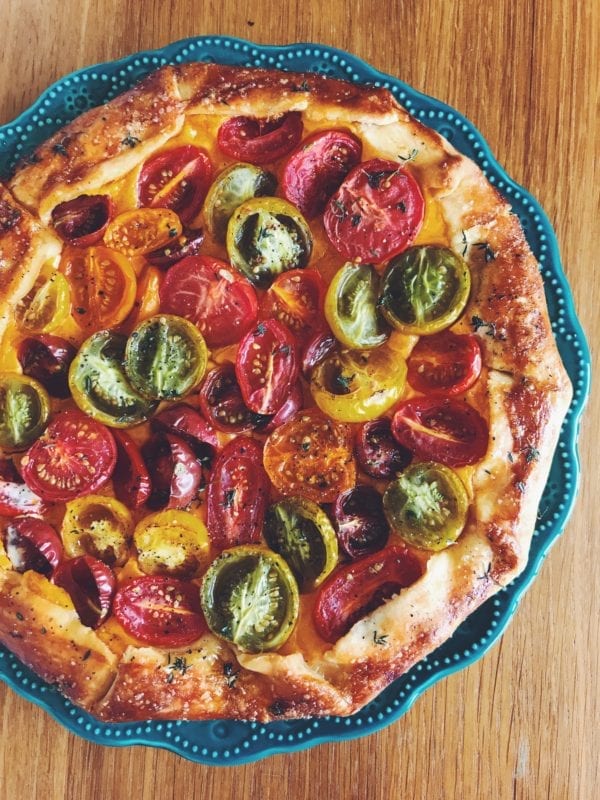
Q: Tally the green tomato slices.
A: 10